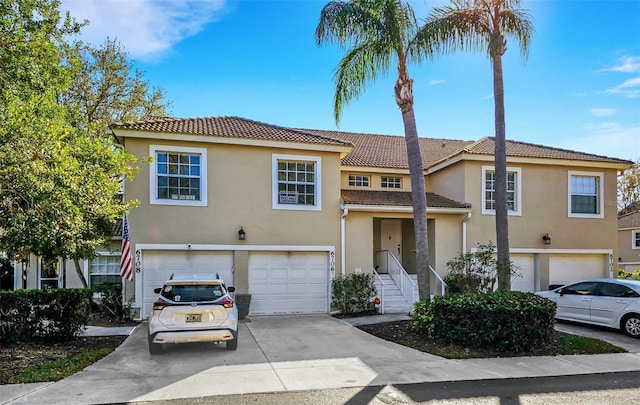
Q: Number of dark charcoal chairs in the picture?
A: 0